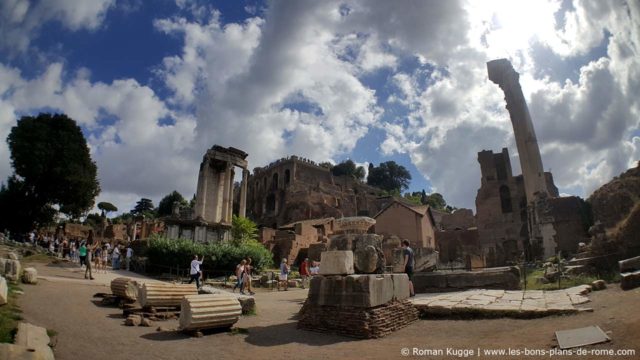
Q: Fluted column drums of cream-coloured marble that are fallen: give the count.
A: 3